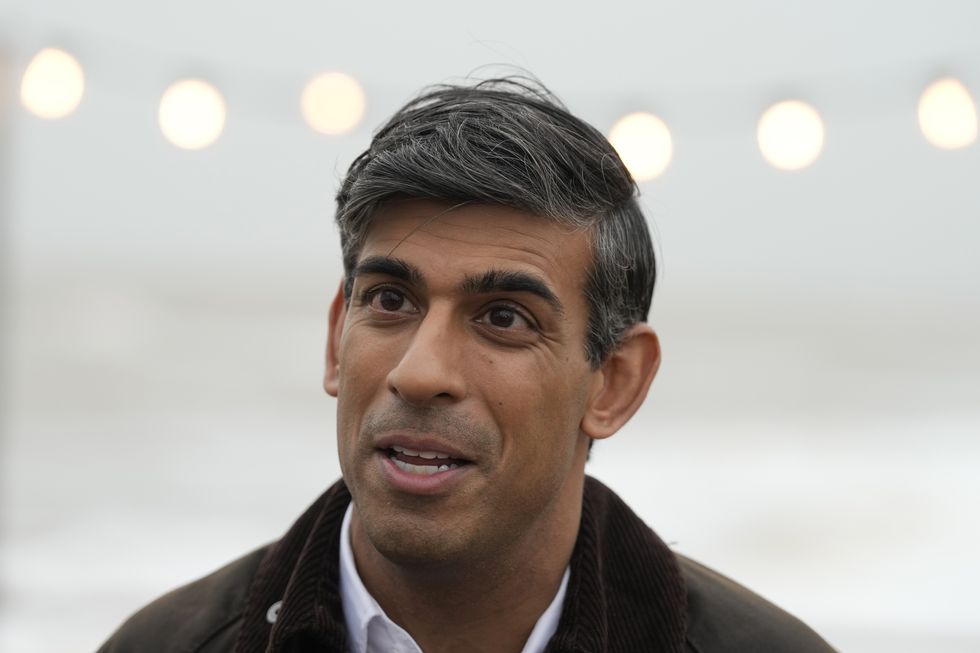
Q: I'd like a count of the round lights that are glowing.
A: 6